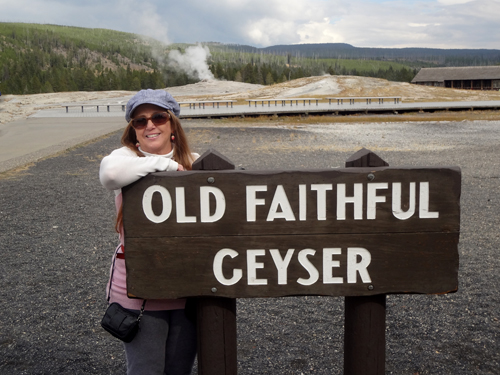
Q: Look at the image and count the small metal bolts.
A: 4